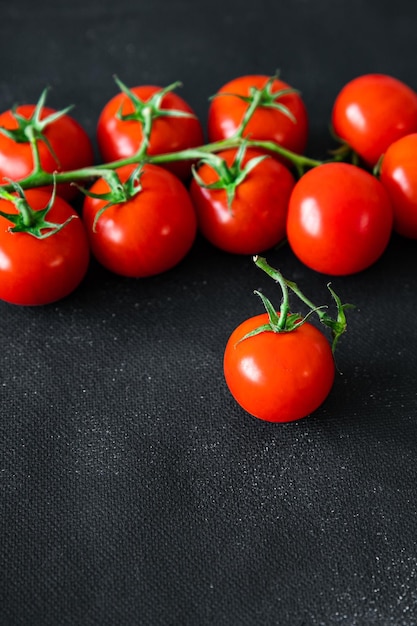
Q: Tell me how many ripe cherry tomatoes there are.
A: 10